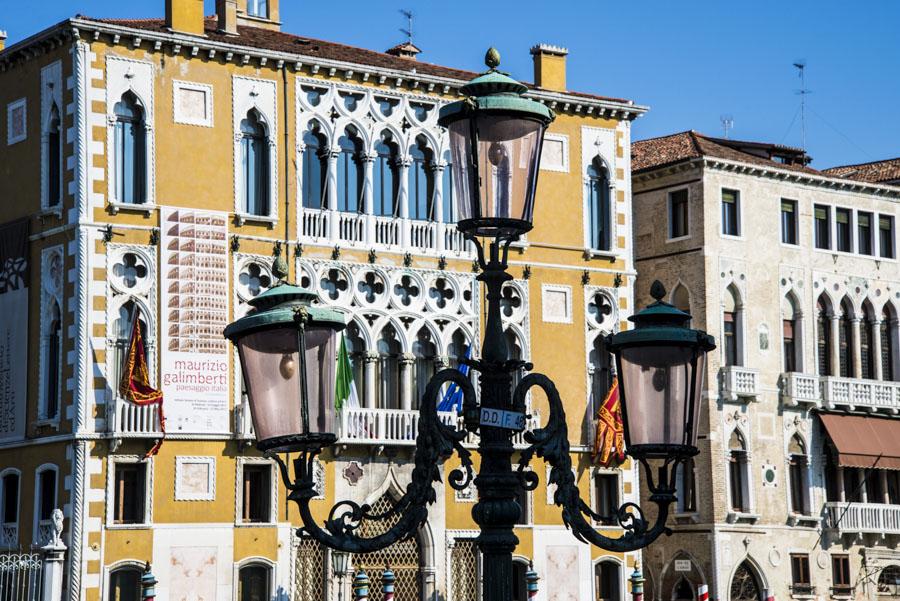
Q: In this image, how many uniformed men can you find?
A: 0